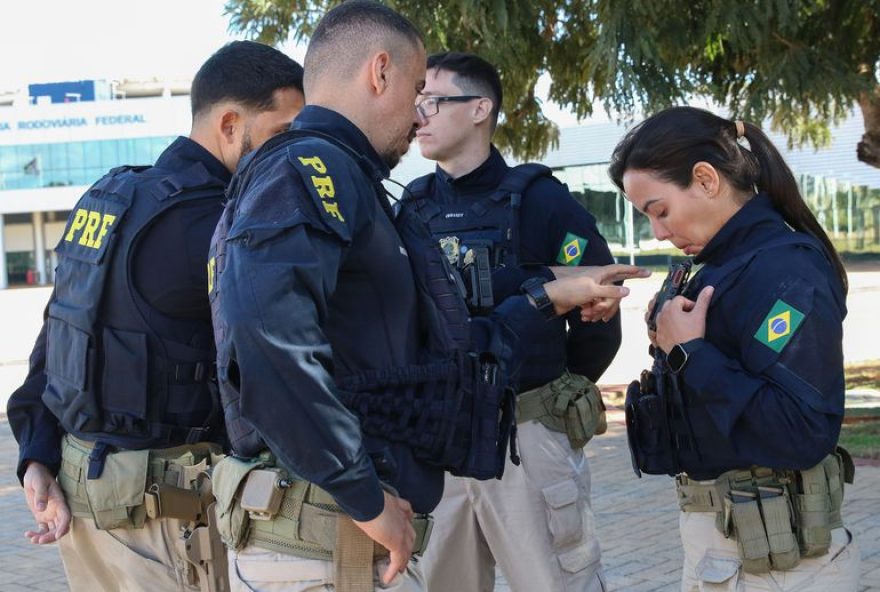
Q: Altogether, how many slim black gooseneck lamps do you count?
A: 0